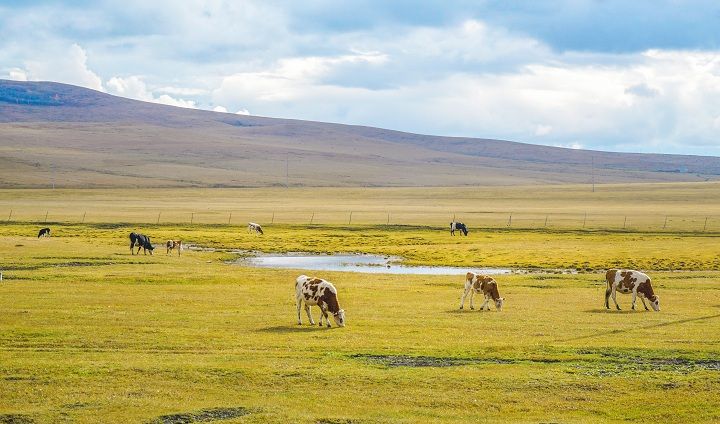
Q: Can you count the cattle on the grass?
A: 8